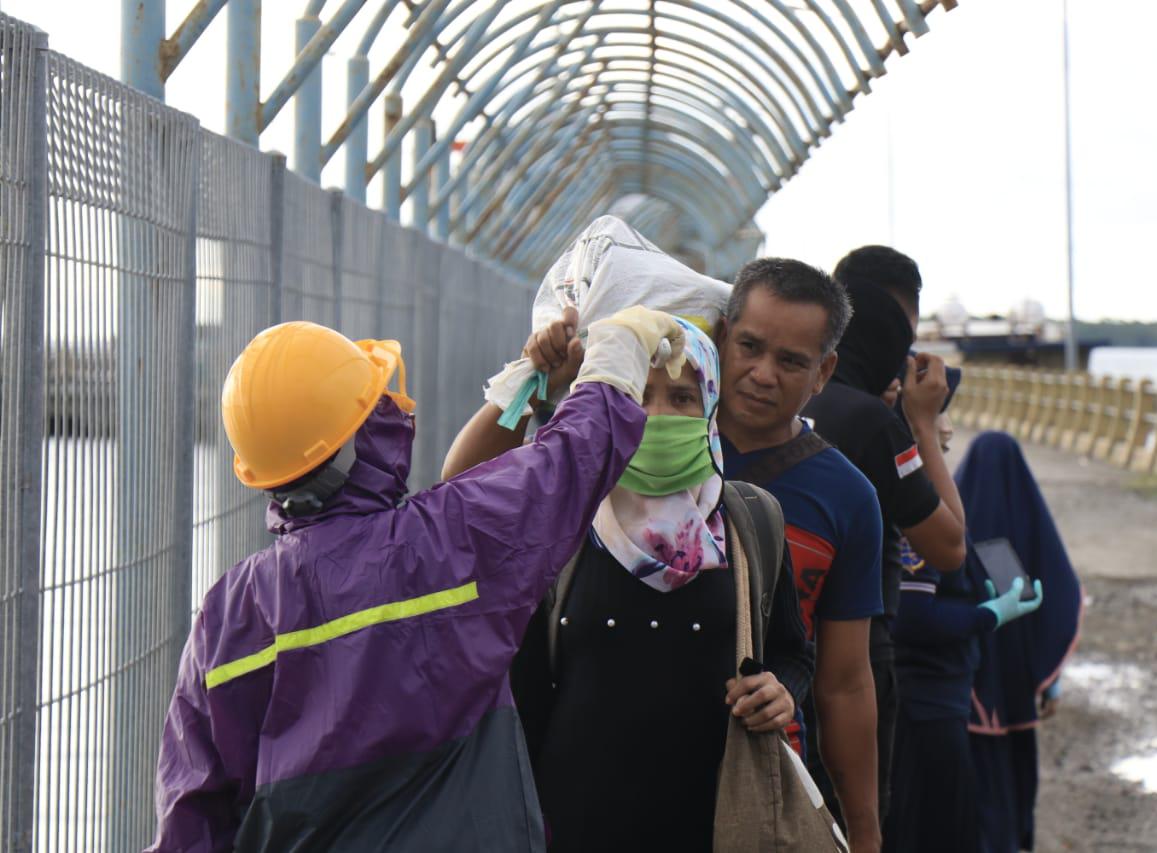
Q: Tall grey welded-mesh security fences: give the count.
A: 1